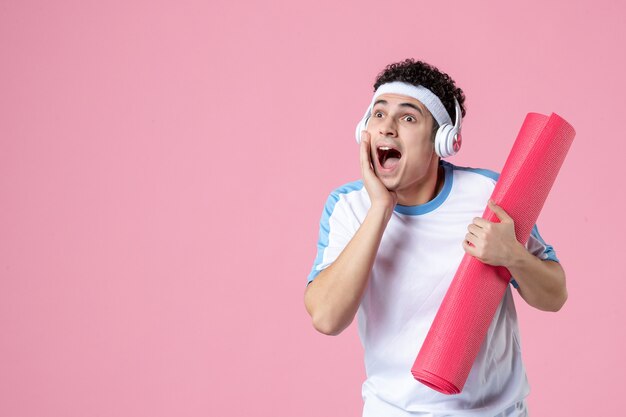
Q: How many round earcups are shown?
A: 2